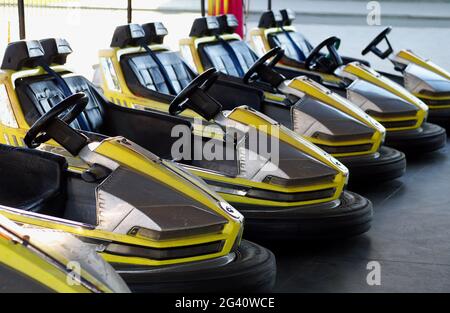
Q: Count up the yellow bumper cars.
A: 6